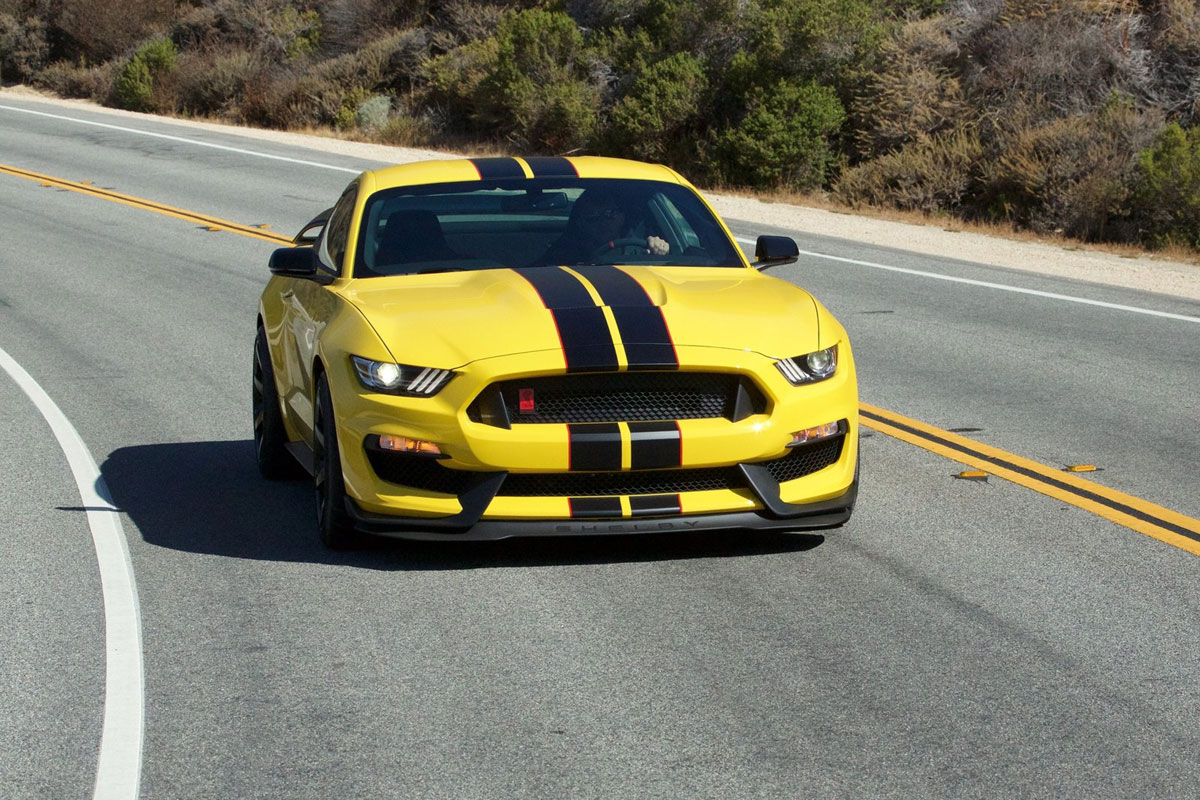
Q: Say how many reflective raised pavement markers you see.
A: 6